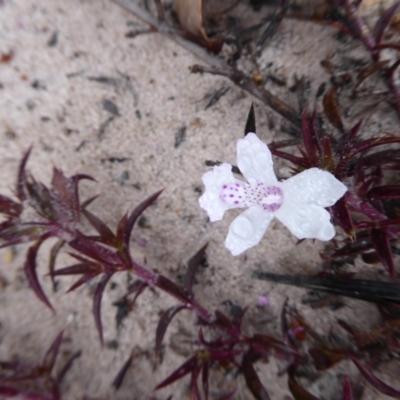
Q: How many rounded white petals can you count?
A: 5